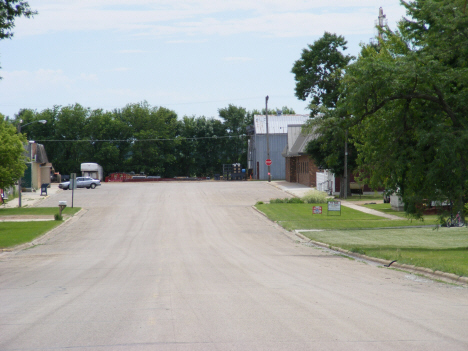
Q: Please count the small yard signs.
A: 2